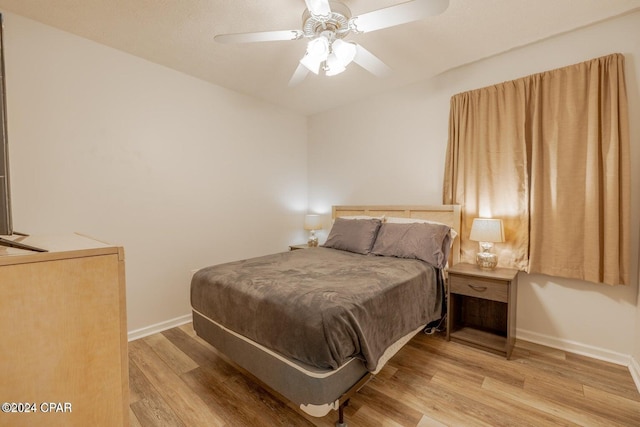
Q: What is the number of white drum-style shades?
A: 2